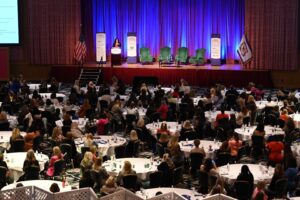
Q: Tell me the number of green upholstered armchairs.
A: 4